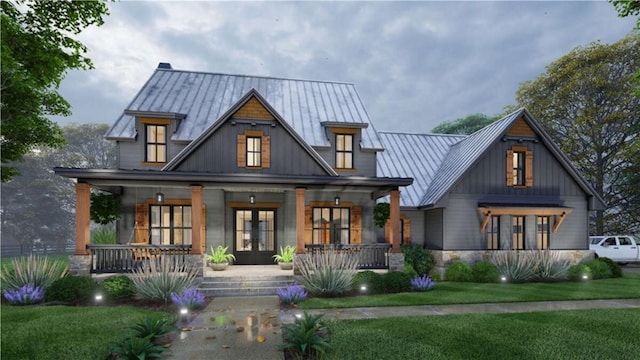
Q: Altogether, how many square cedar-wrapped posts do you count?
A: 4